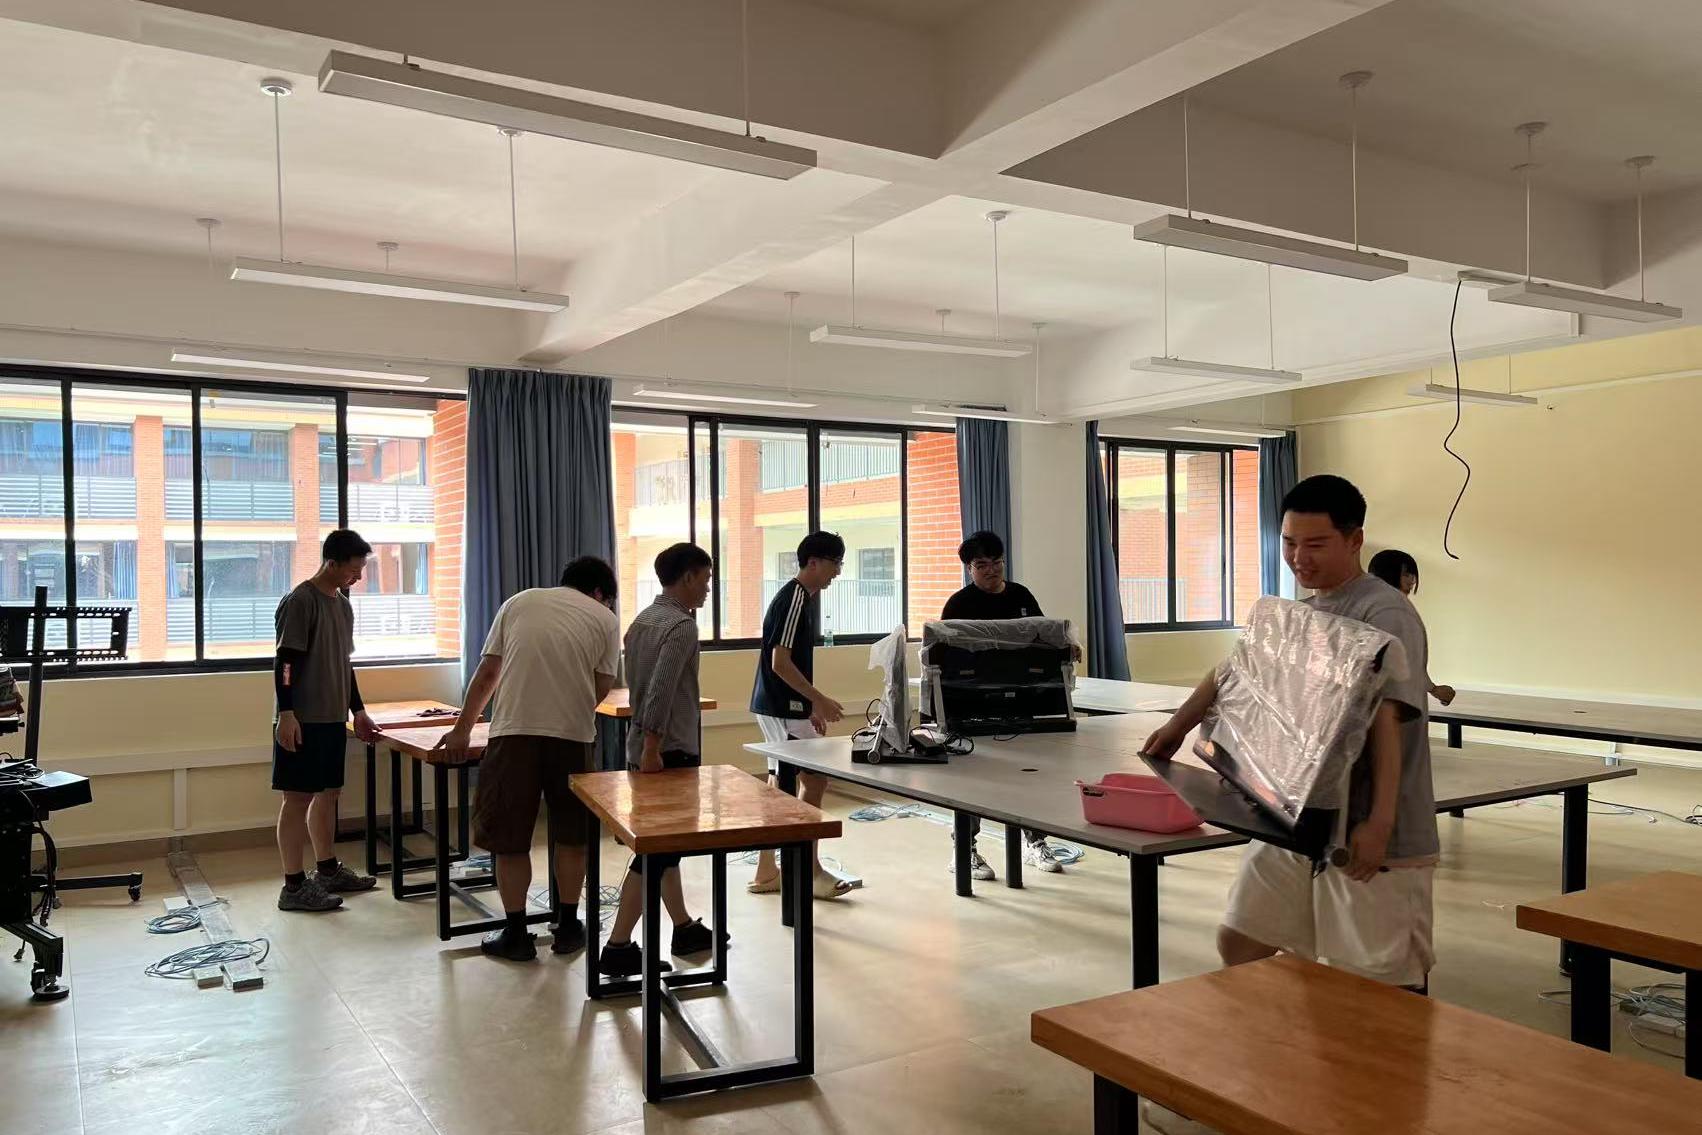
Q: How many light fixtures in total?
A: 11